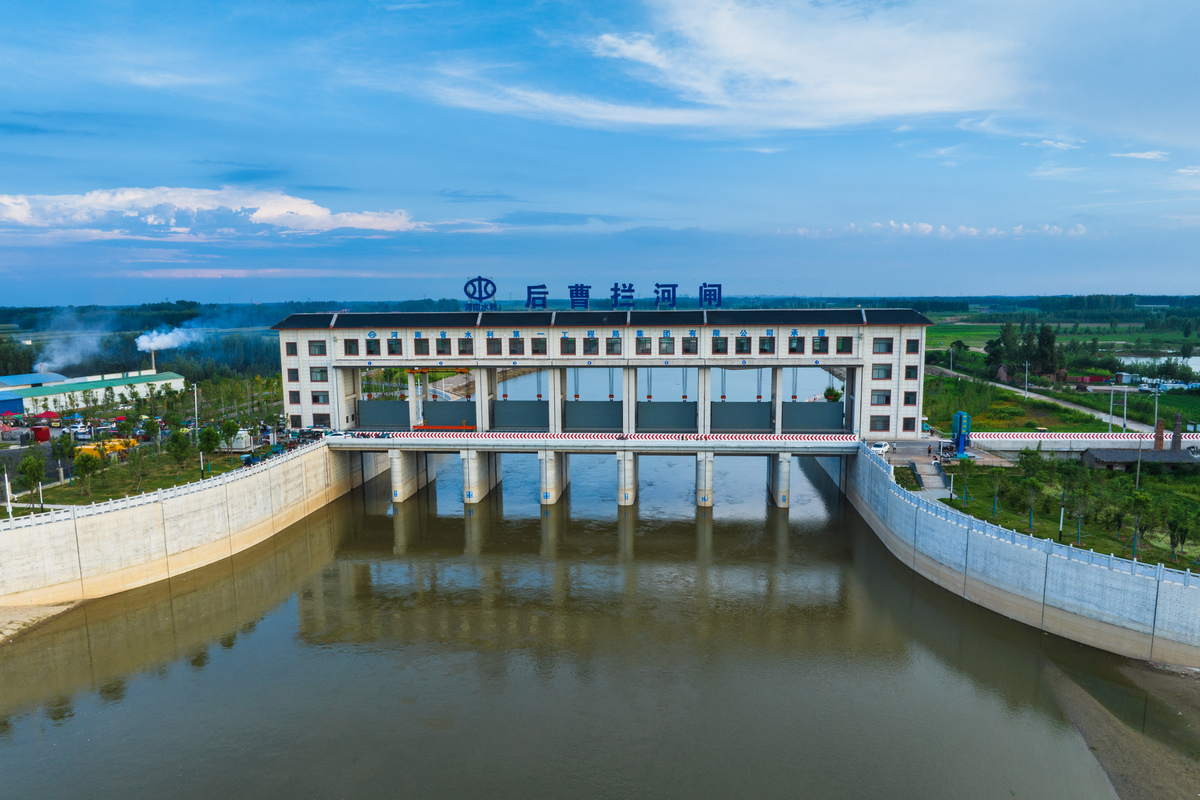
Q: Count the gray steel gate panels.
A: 7